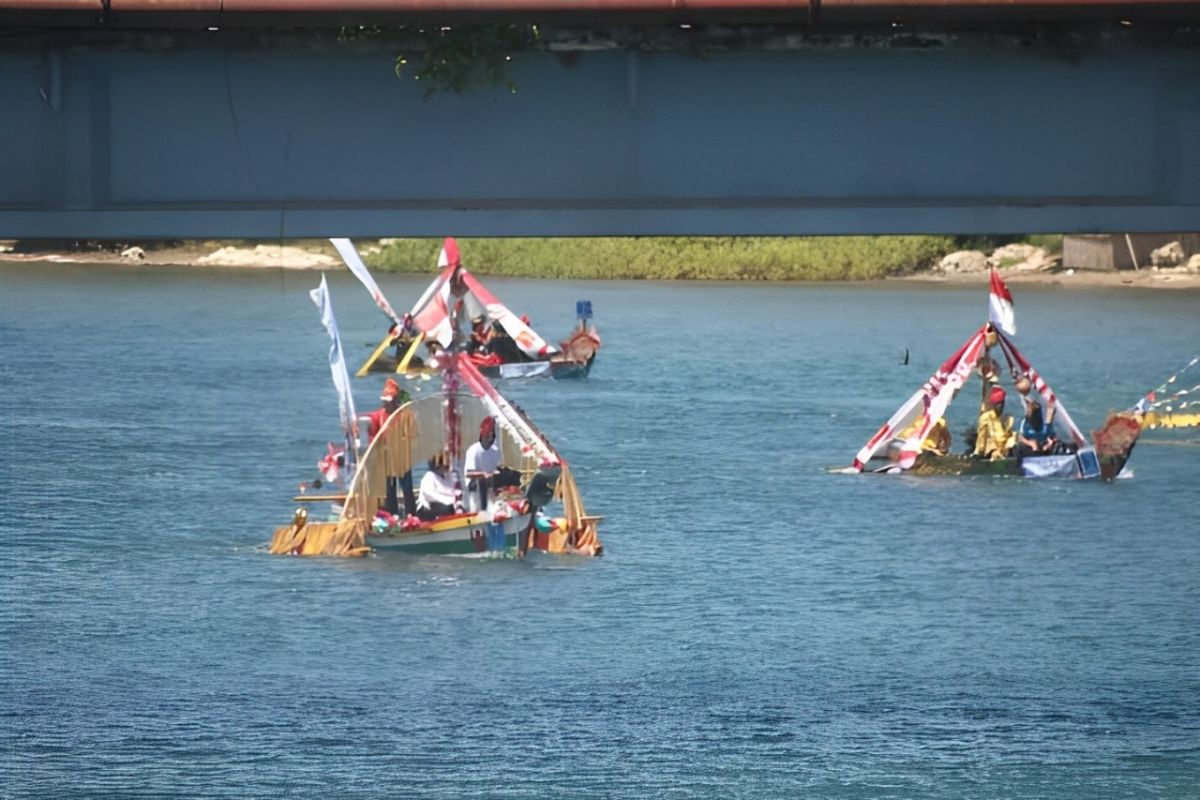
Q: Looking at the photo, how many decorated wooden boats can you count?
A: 3